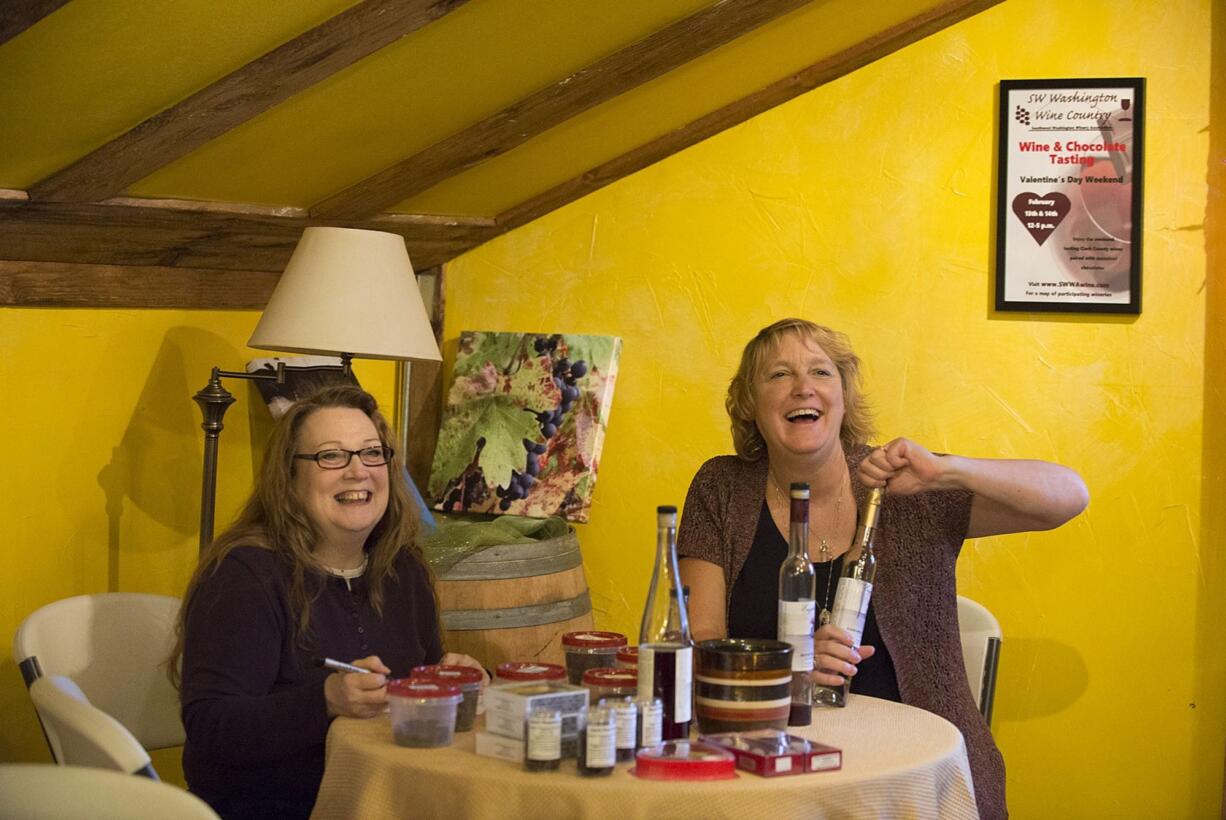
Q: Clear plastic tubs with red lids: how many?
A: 6